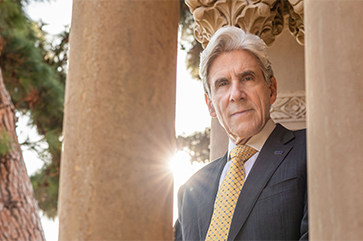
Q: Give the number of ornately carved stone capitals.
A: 2